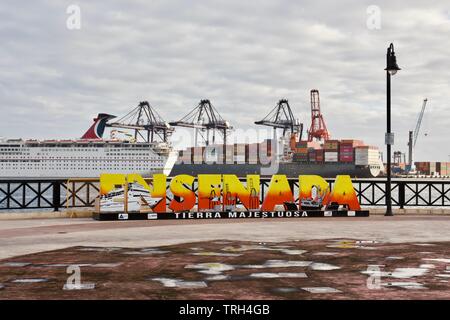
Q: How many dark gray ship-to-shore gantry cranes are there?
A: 3